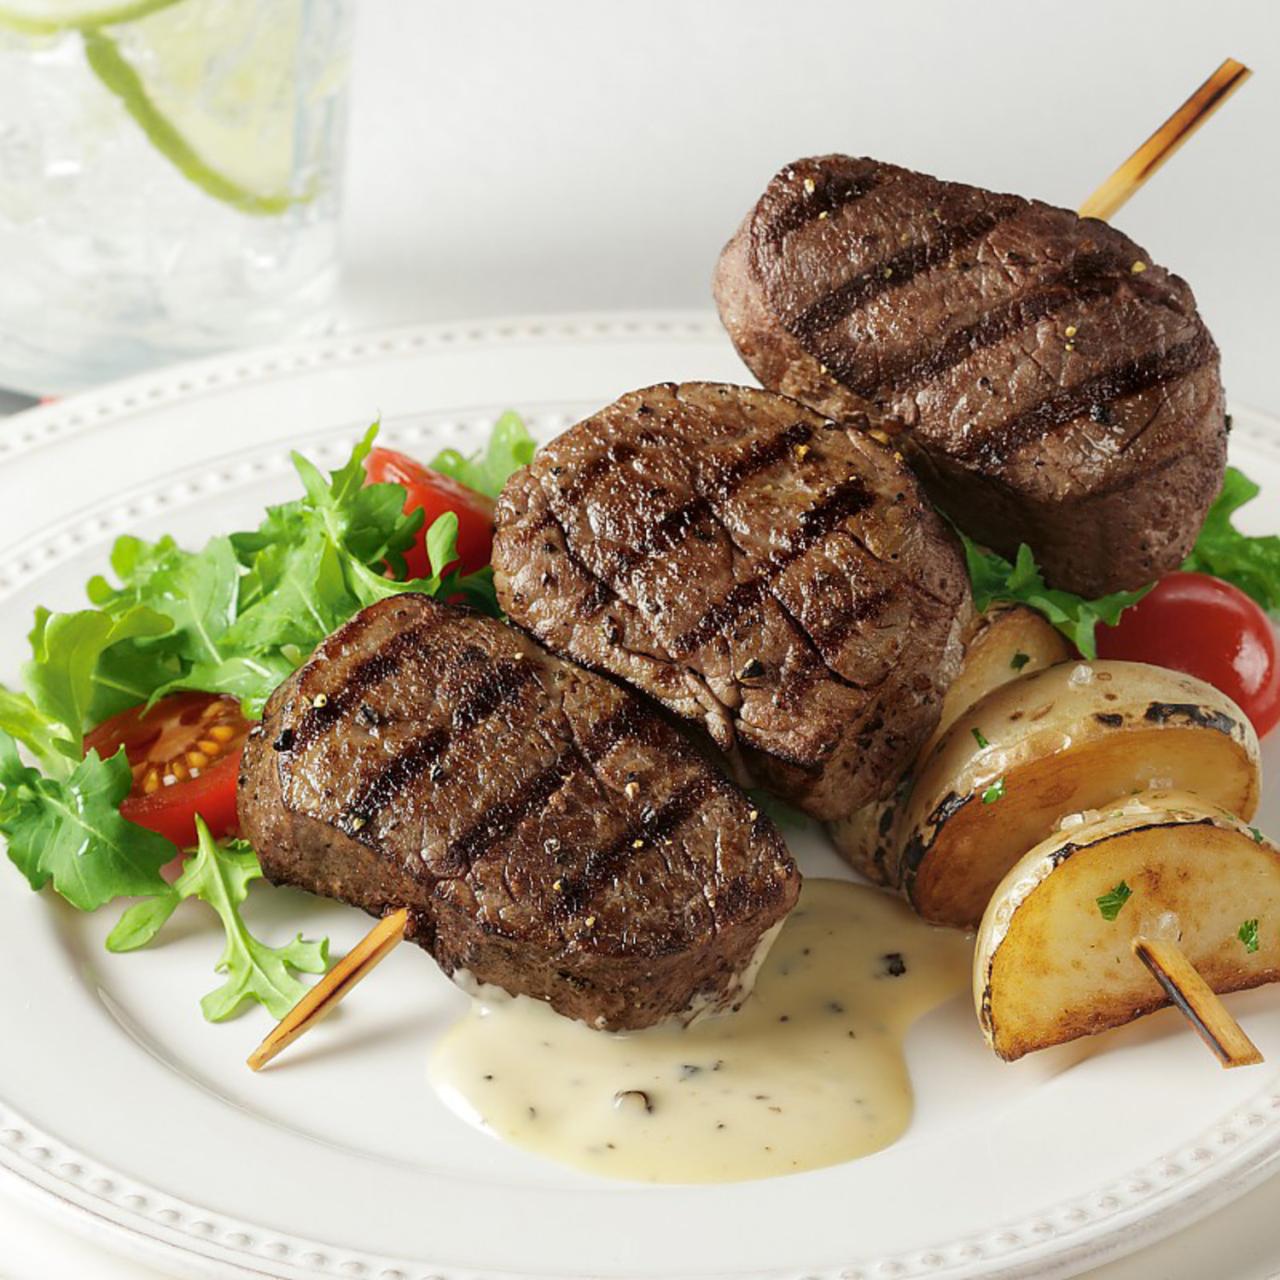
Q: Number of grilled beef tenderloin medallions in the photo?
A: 3